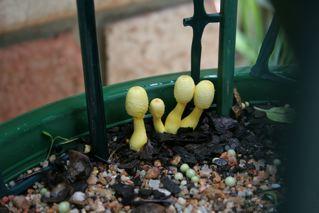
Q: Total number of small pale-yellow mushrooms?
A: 4